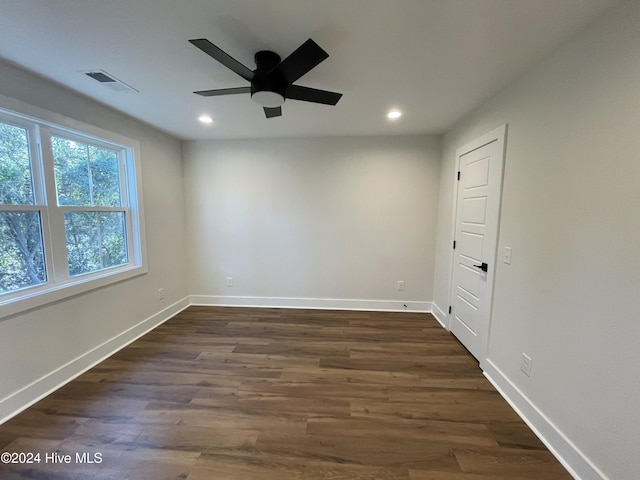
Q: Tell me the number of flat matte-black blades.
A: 5